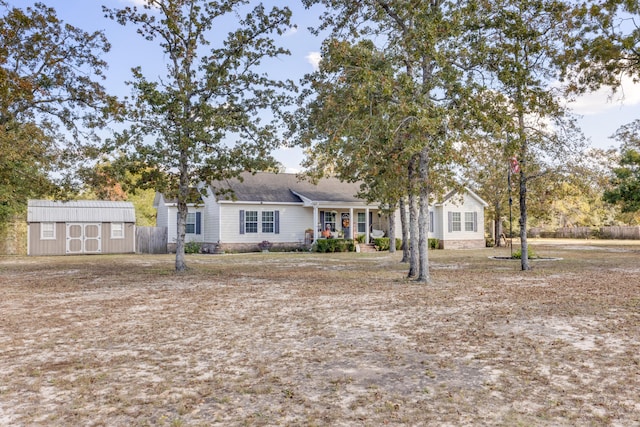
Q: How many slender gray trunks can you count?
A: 6